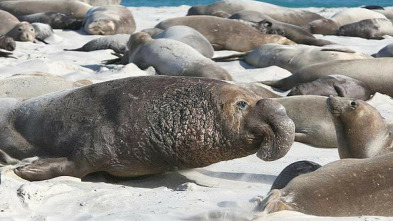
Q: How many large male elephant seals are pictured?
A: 1